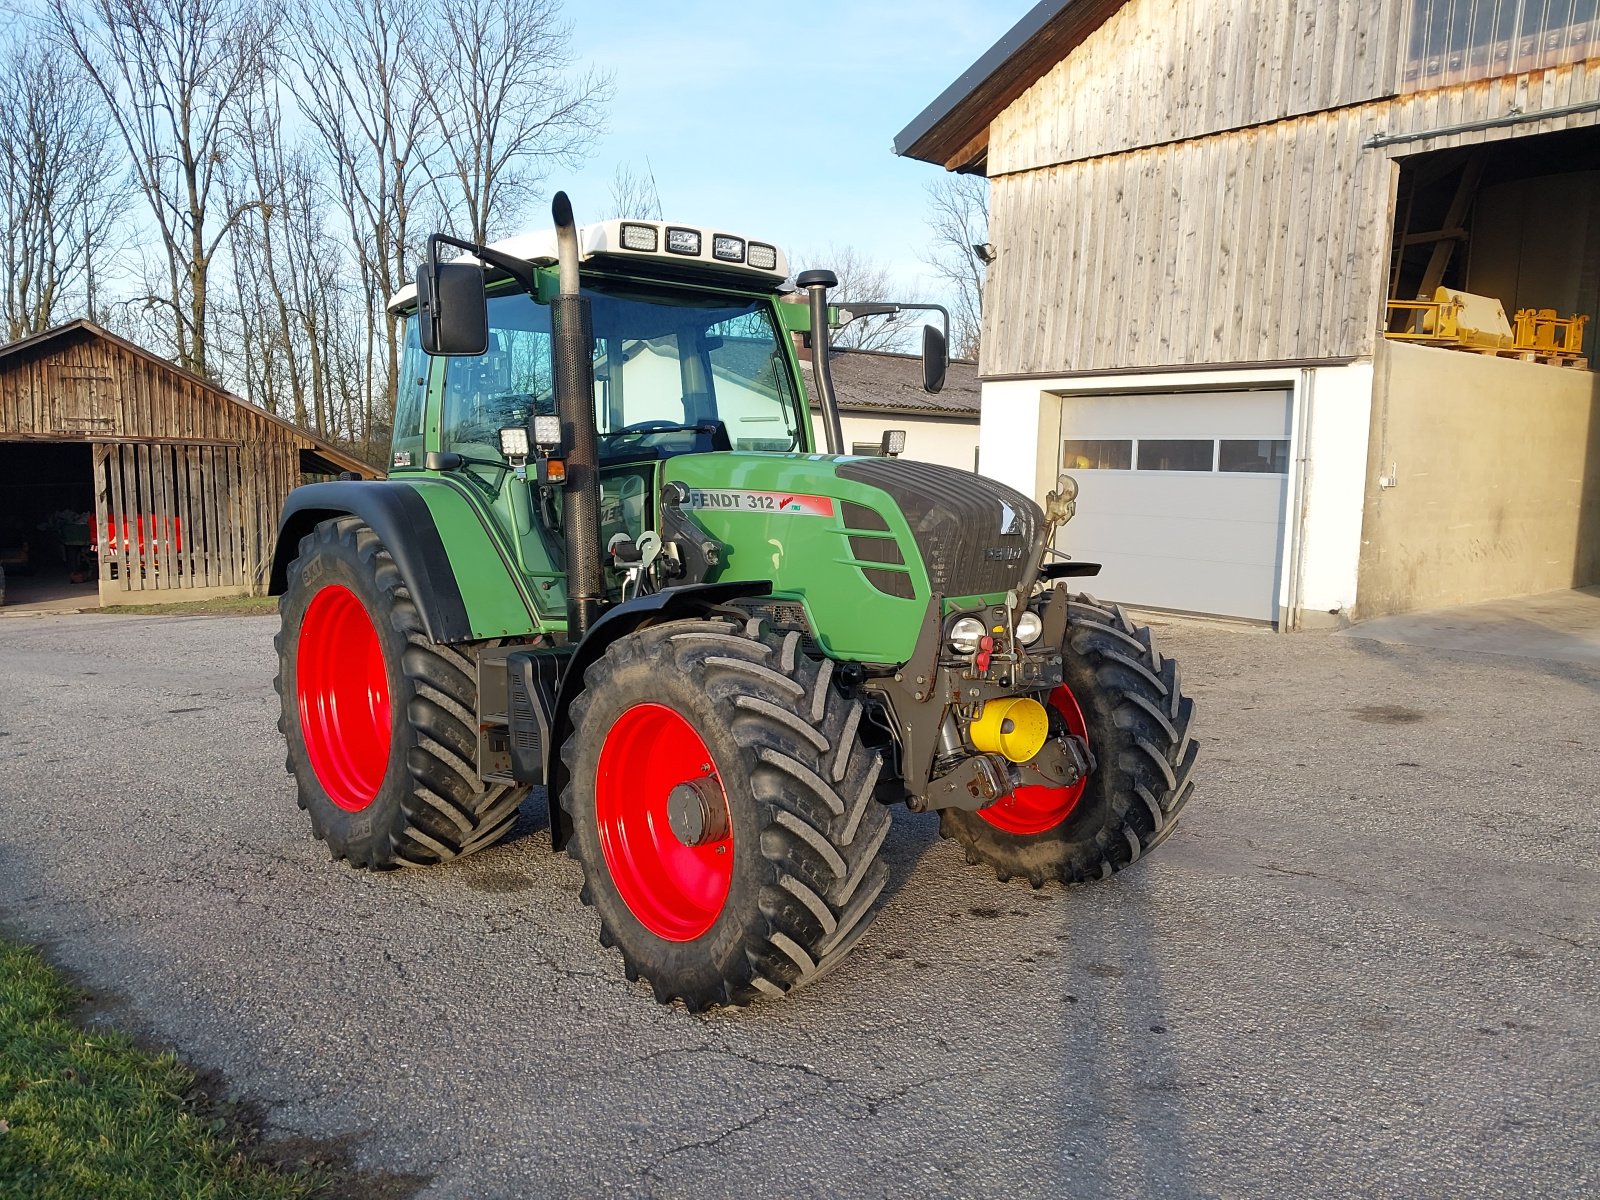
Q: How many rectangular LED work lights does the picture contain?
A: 7